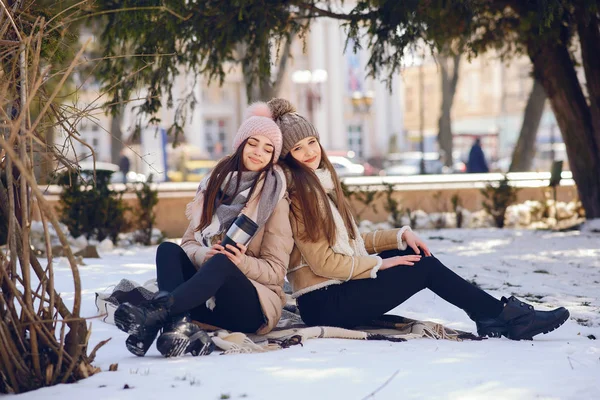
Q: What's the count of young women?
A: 2